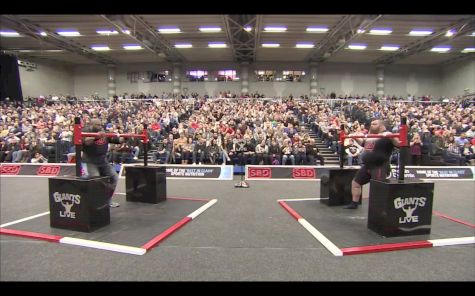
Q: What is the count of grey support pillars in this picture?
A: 5